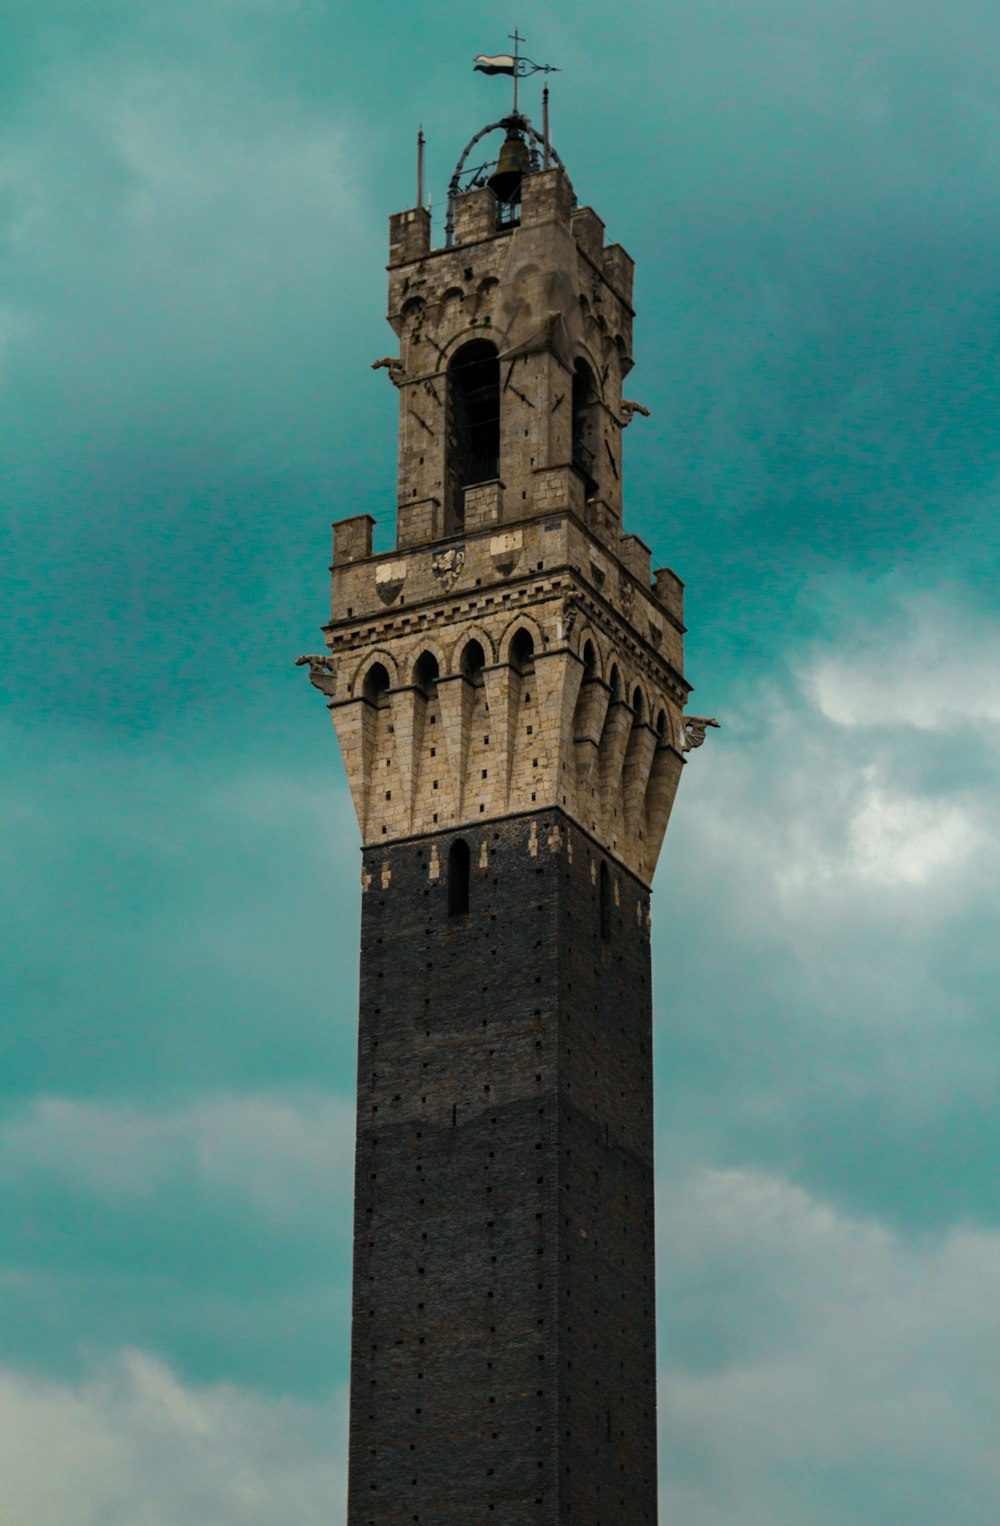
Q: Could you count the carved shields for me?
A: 6